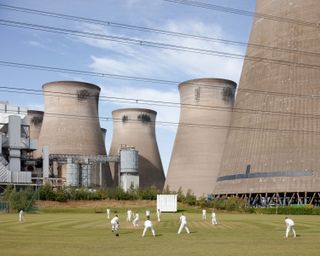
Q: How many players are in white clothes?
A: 12